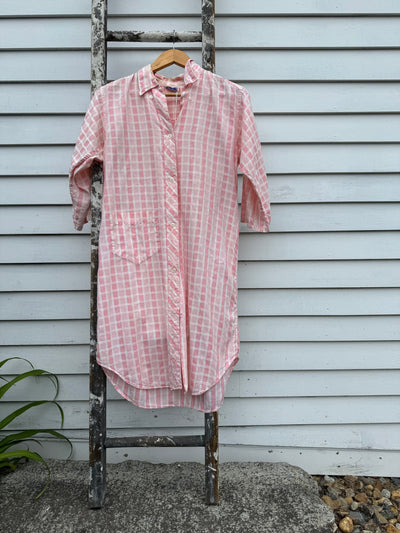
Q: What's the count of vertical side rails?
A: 2